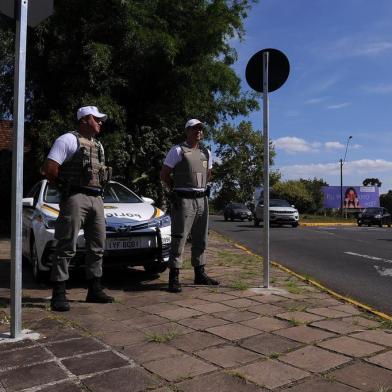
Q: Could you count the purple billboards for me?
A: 1